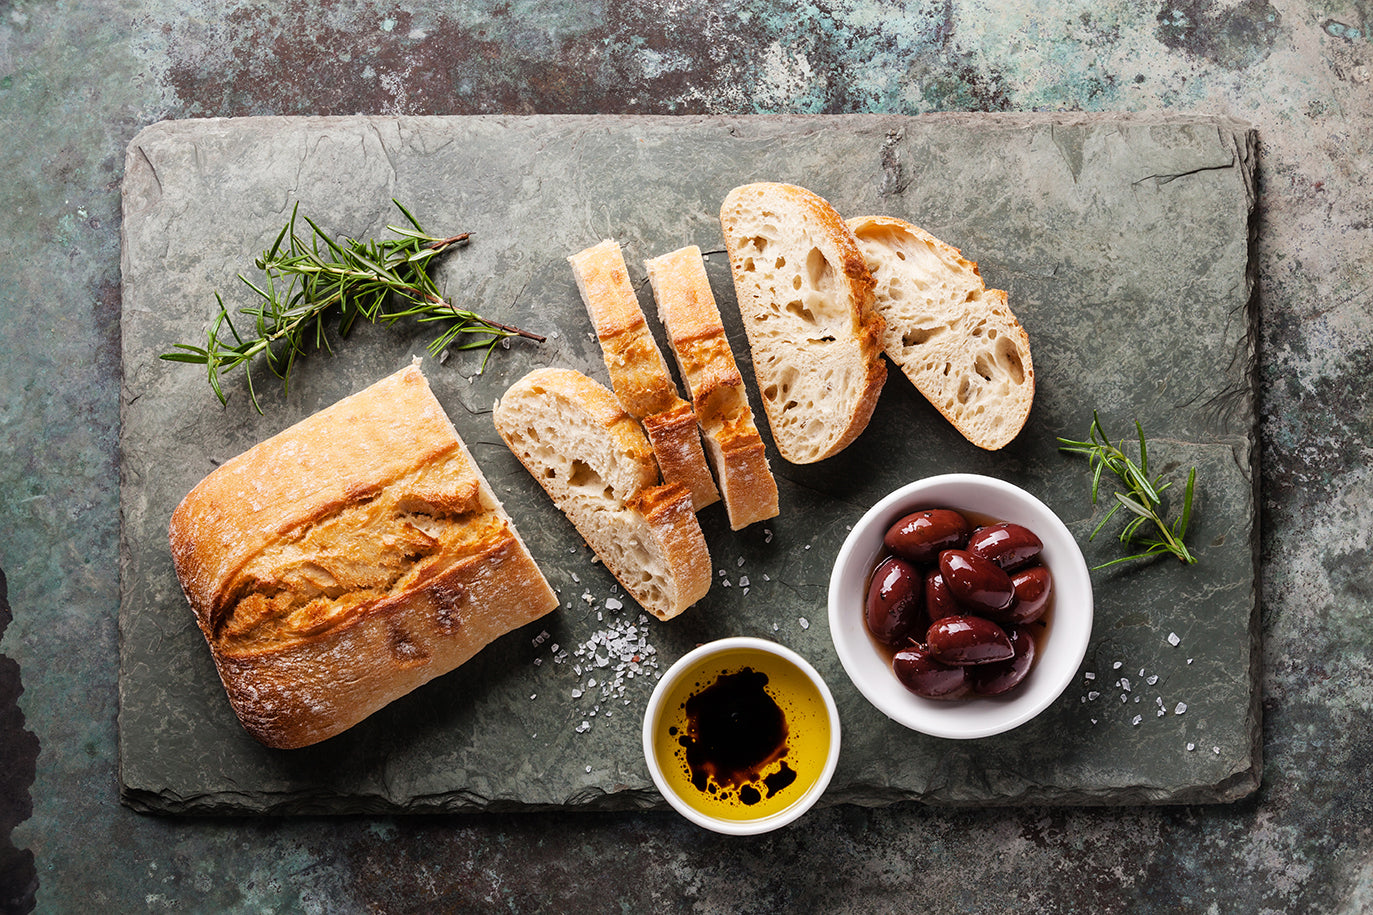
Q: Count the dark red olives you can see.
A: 9